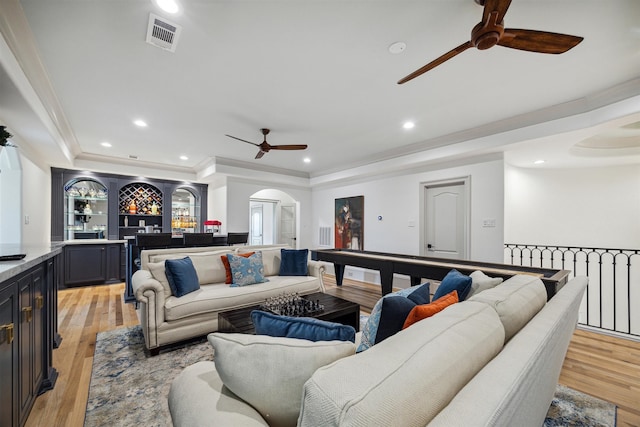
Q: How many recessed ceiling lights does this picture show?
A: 7